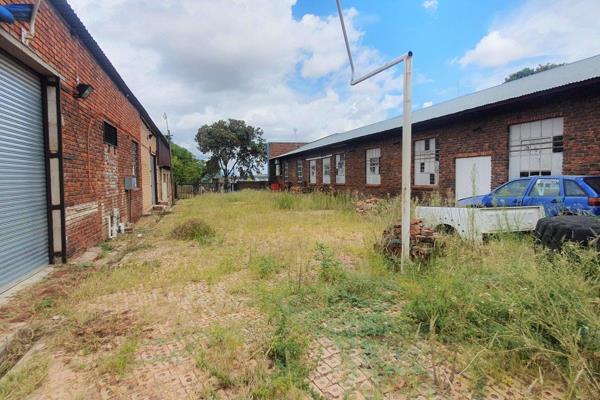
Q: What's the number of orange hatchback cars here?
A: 0